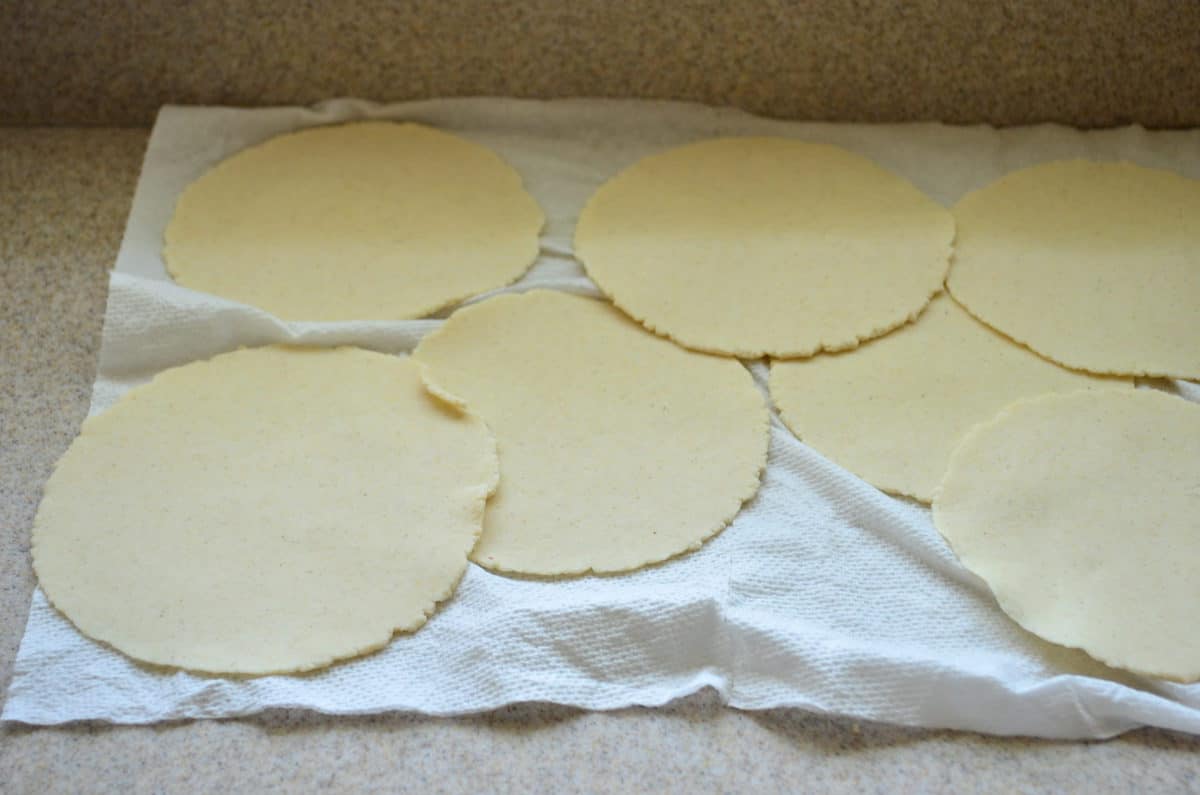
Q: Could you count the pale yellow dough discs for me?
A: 7